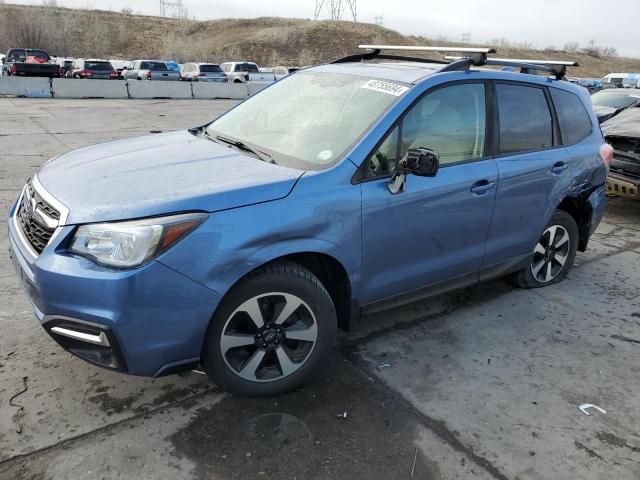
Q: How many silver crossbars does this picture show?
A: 2